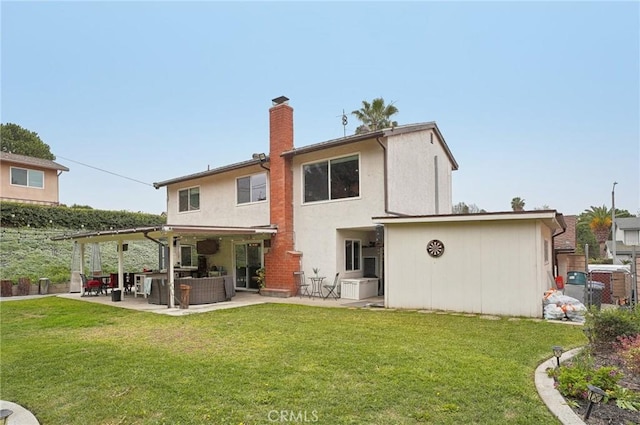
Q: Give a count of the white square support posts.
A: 3